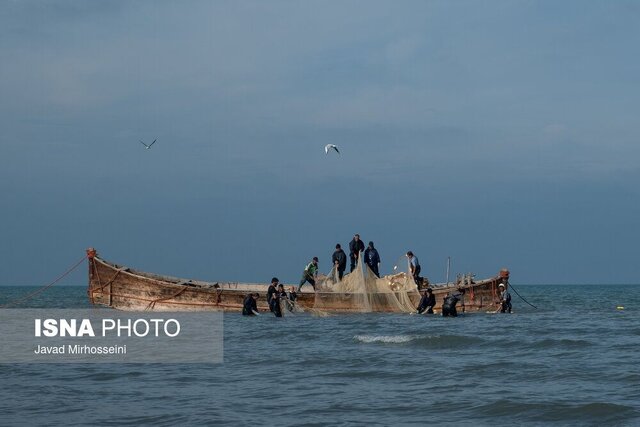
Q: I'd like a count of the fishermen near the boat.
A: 12